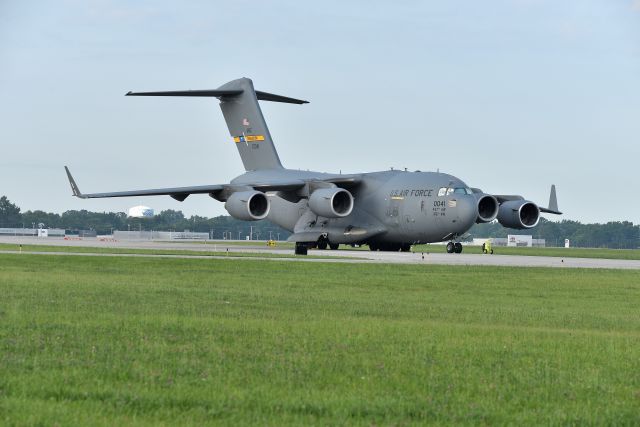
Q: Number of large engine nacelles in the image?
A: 4